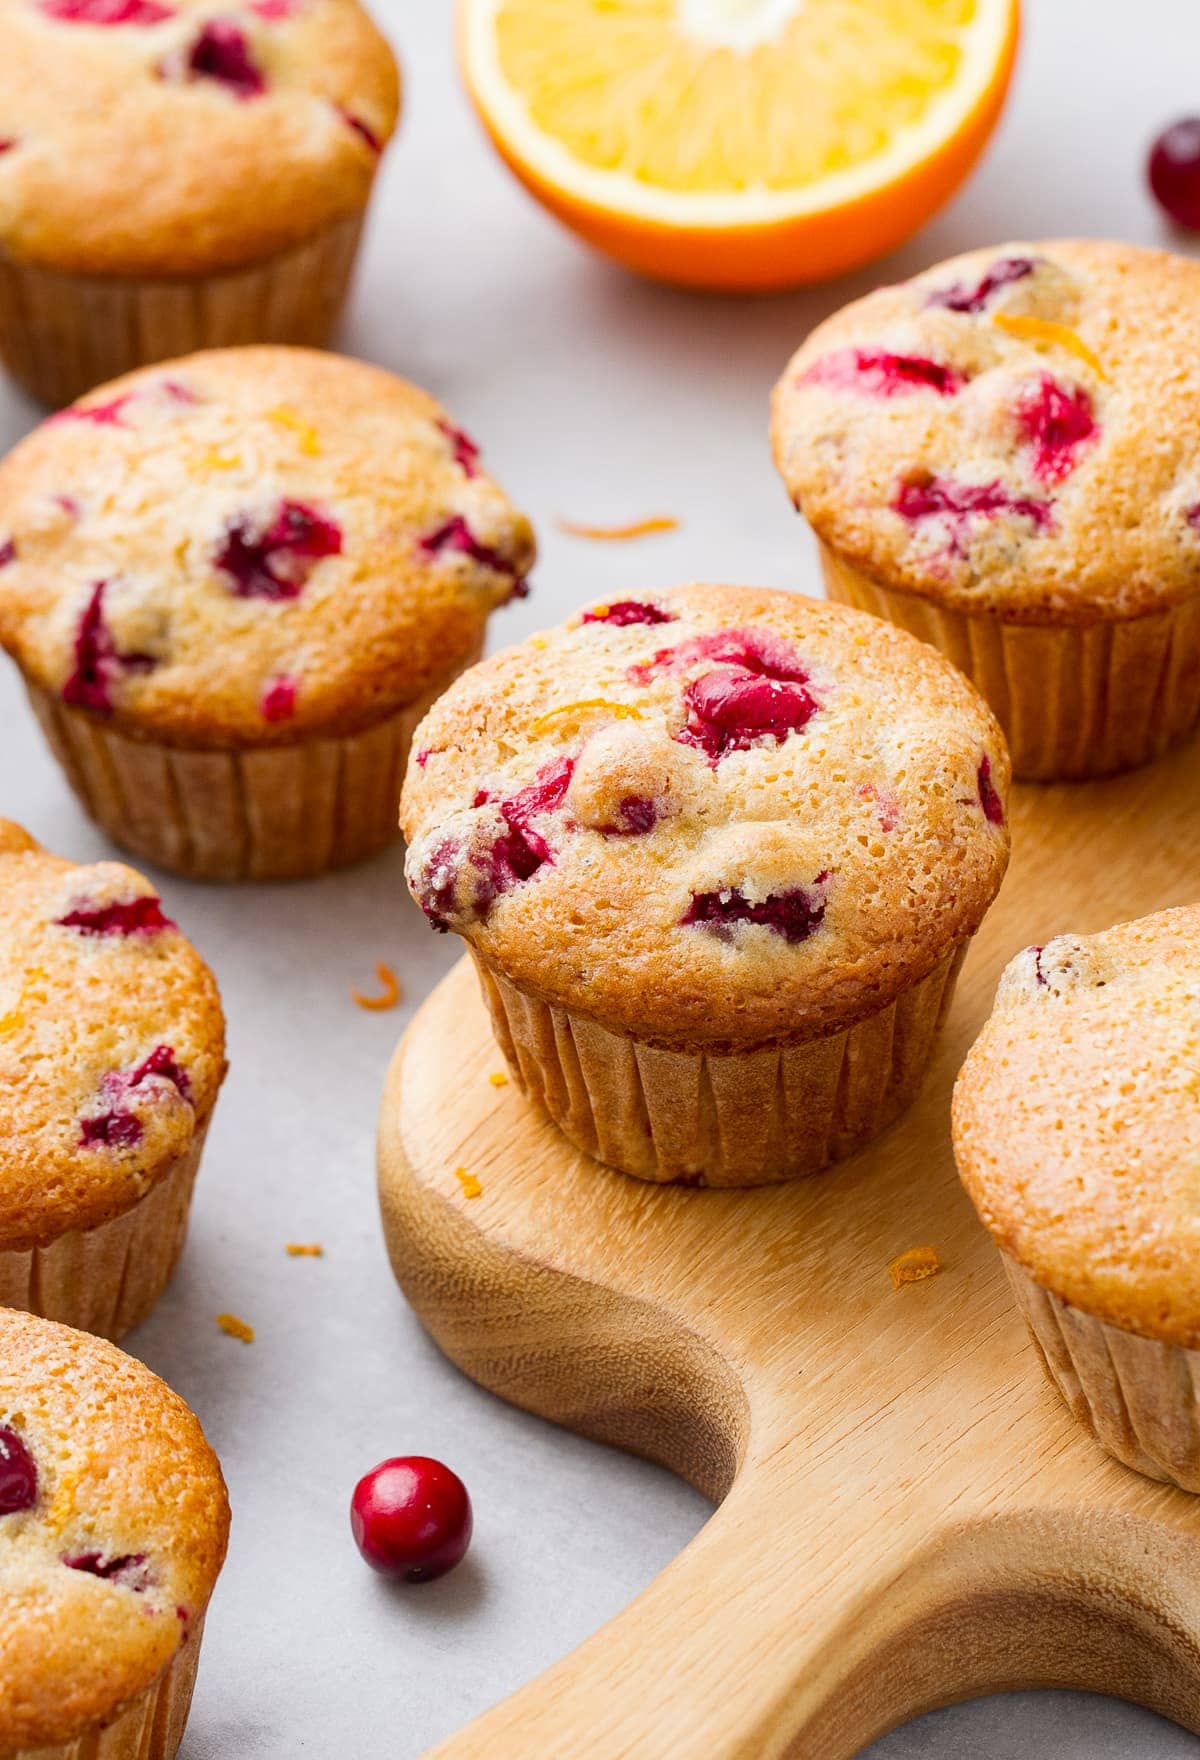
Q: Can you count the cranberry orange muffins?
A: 7